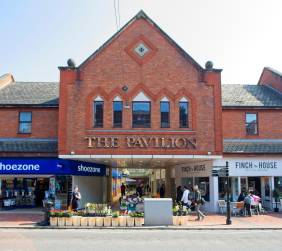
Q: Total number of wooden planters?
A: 14